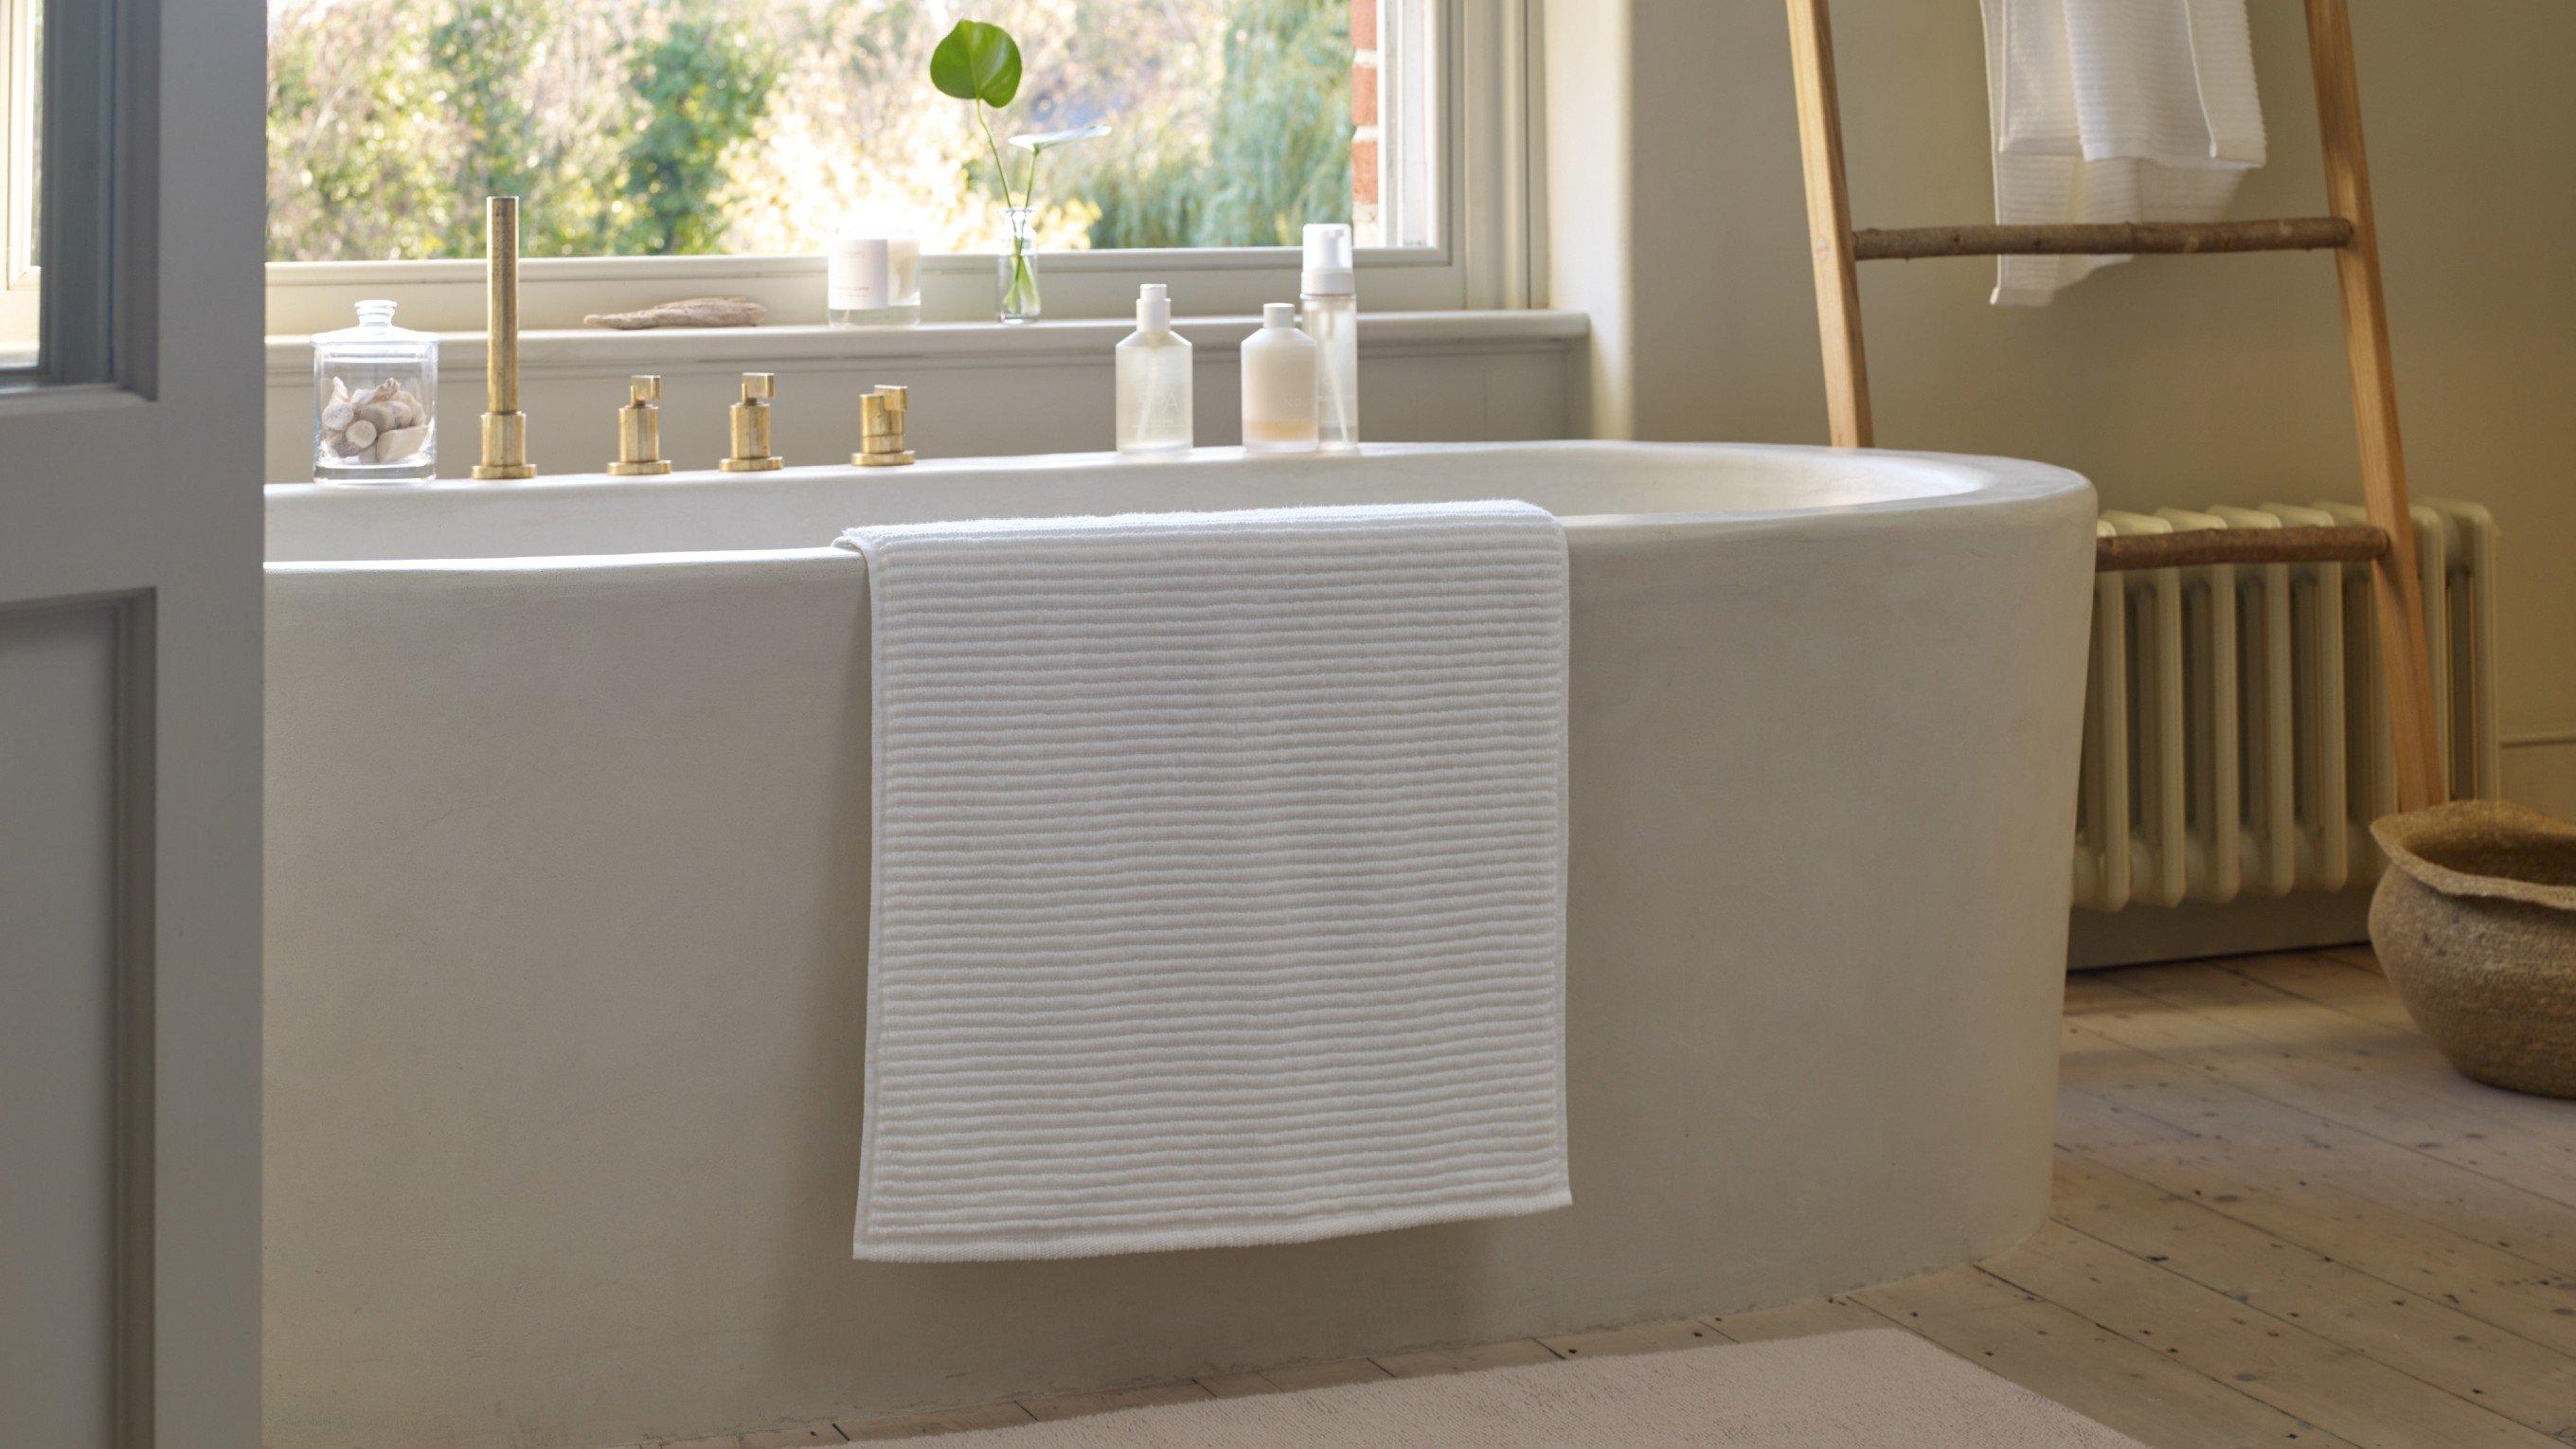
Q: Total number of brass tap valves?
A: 3